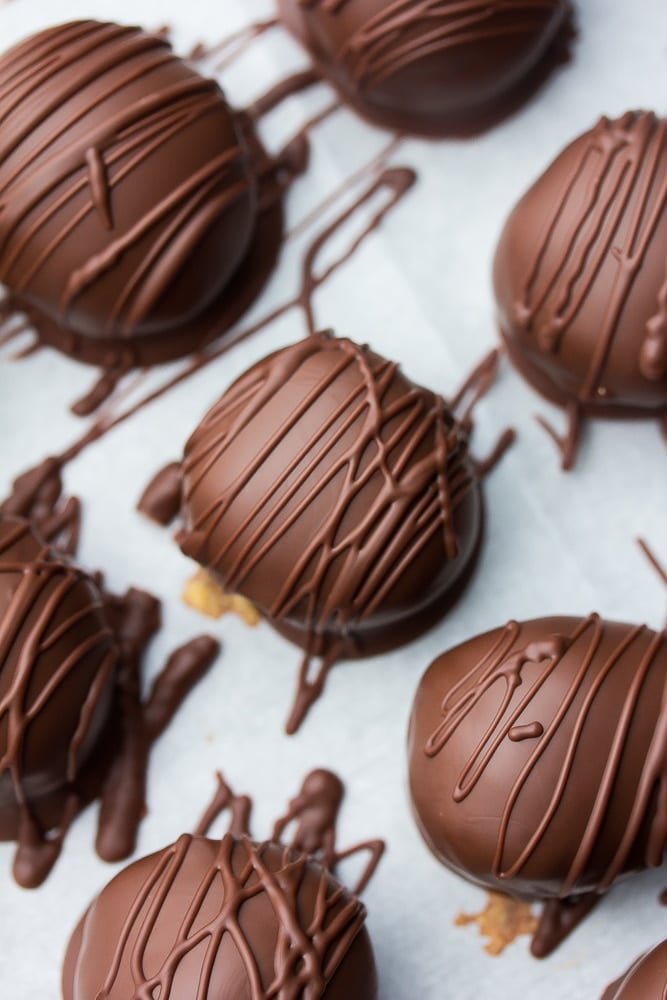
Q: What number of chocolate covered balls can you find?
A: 8